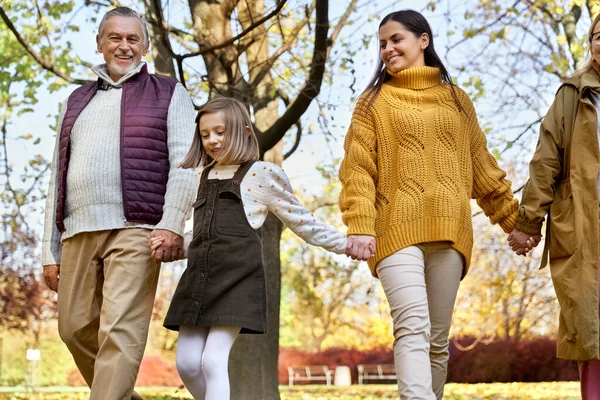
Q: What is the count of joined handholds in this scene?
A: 3